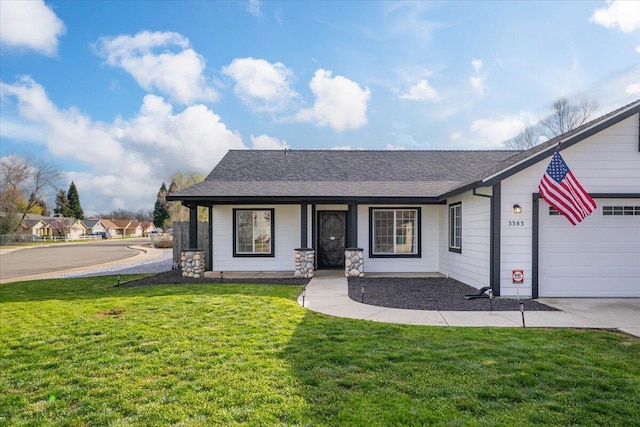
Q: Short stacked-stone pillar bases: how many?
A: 3